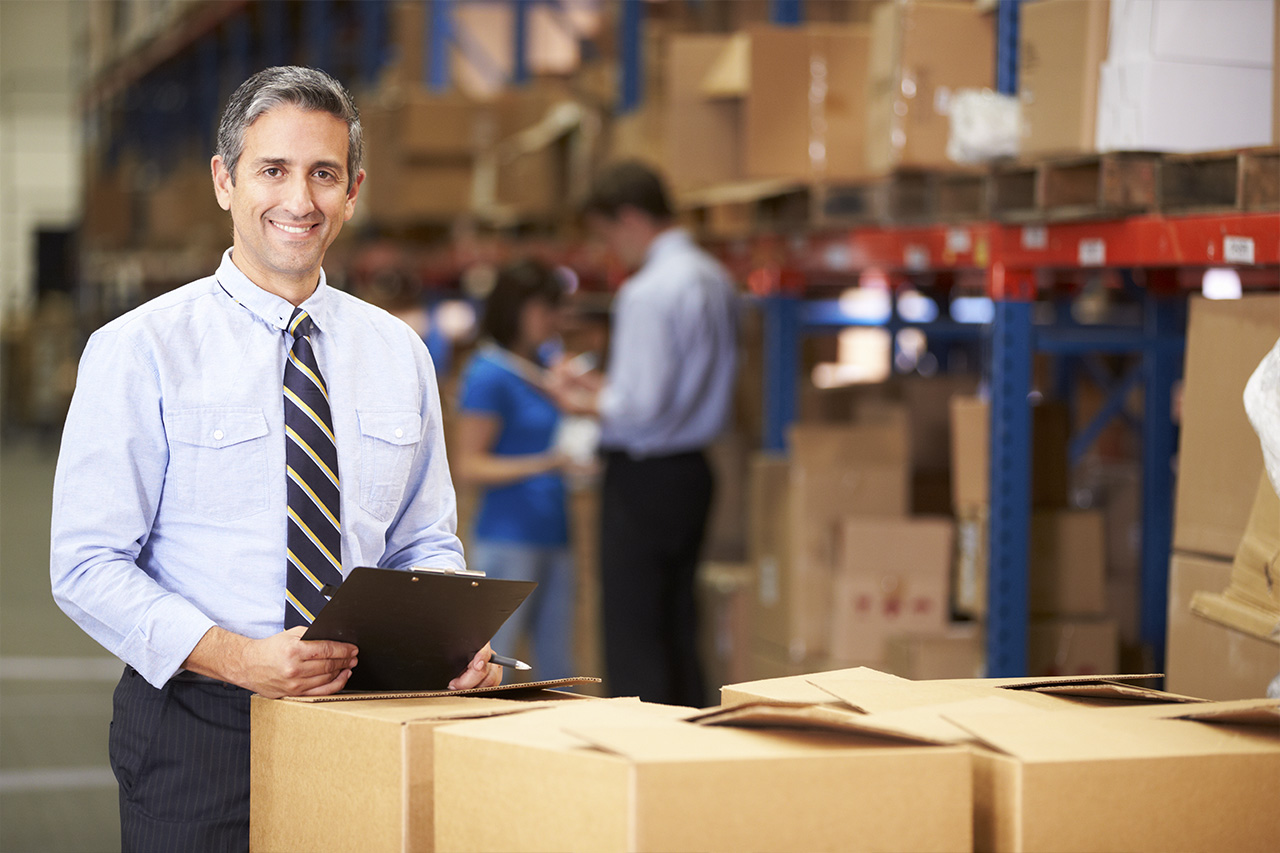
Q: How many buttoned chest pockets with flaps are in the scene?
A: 2